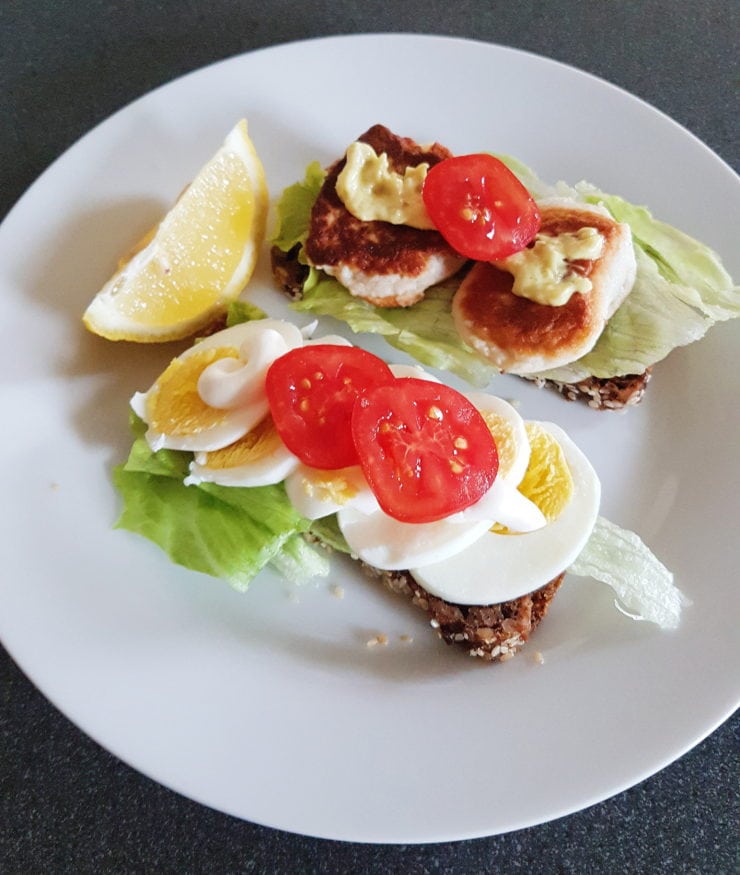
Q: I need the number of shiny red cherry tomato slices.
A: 3